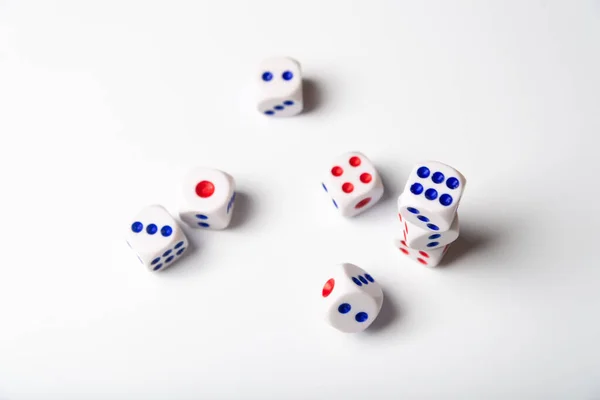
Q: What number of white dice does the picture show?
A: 8